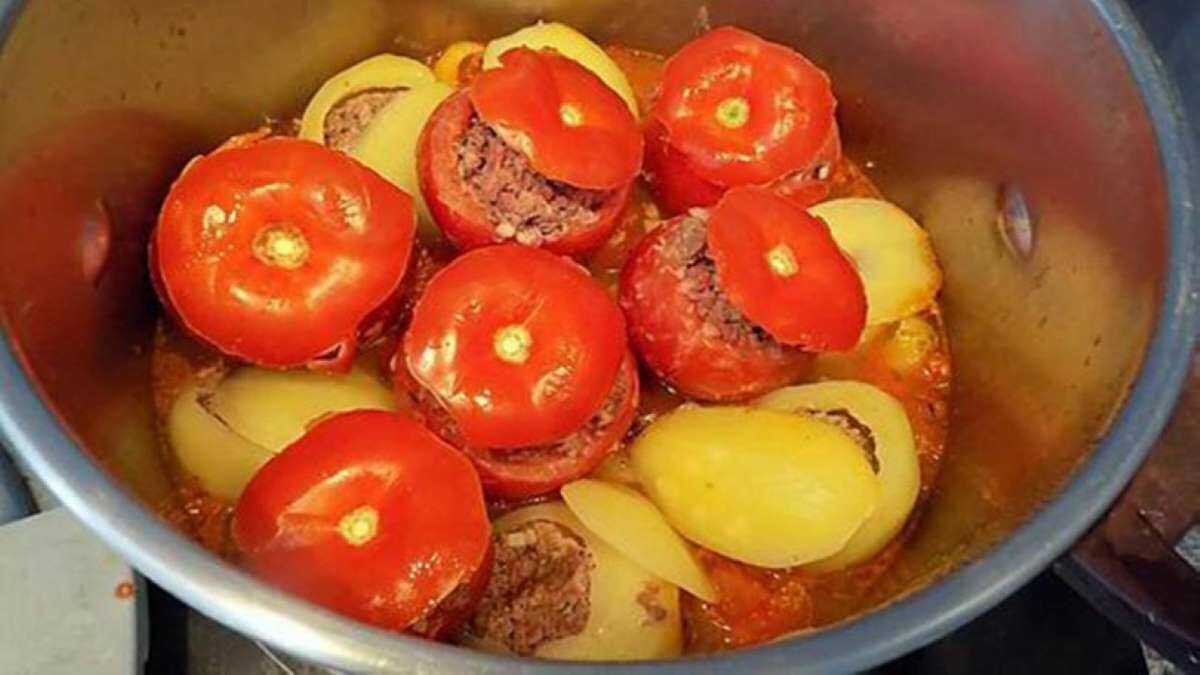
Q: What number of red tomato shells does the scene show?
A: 6